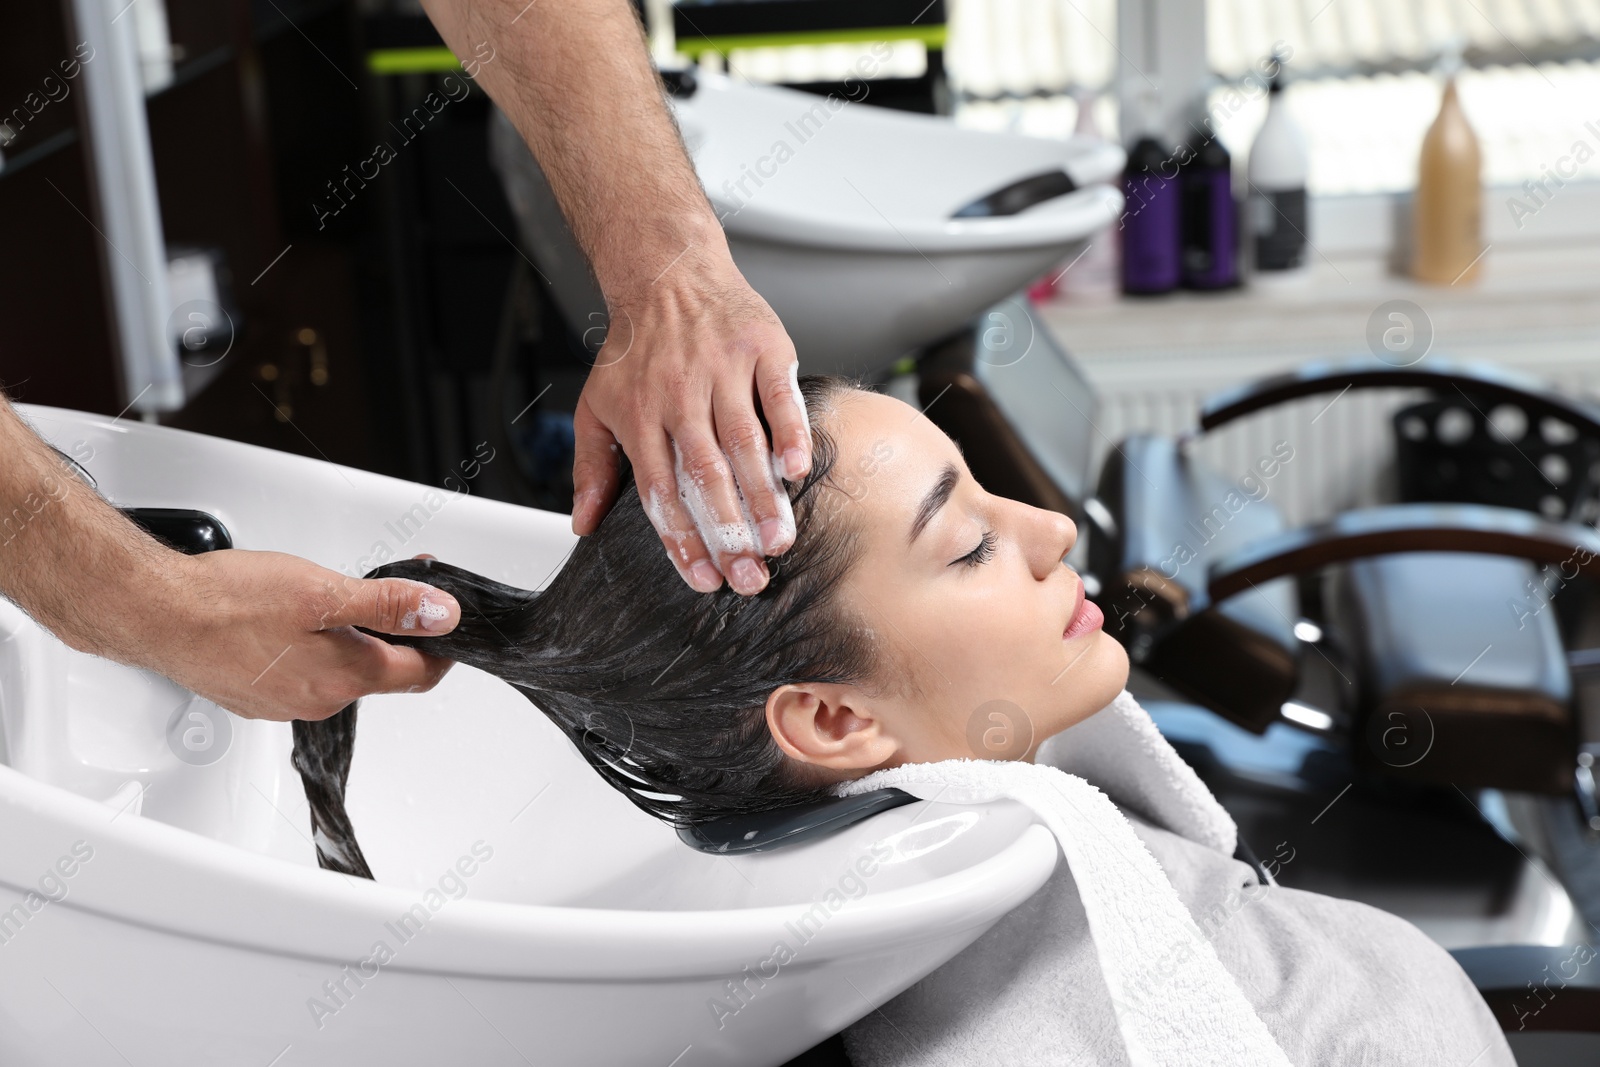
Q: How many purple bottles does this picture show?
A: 2